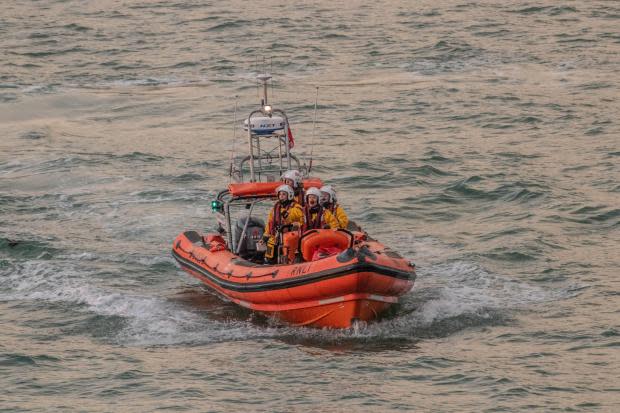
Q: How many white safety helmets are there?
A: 4